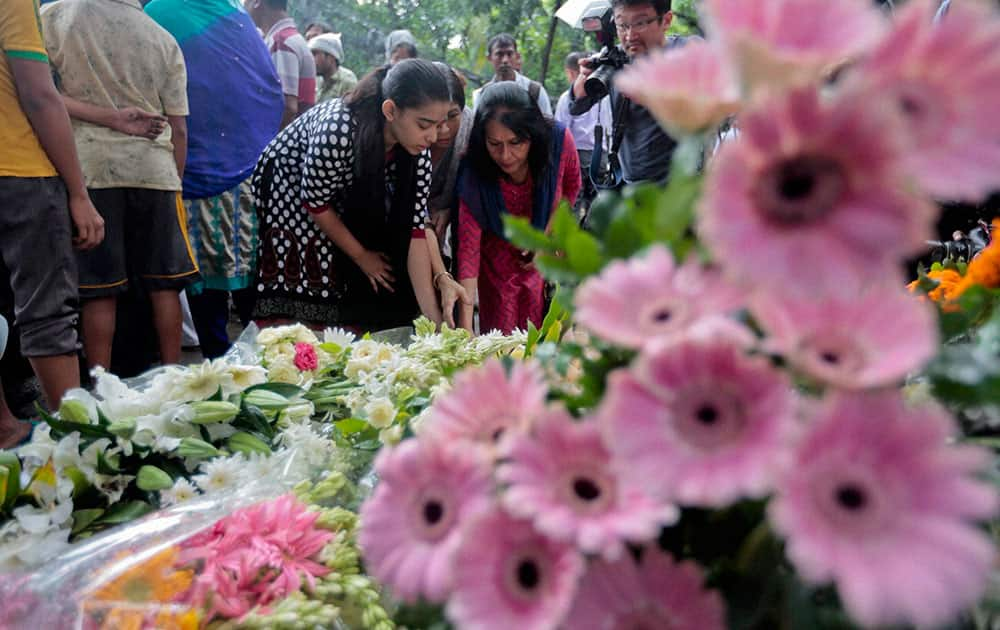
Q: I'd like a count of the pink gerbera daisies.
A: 13